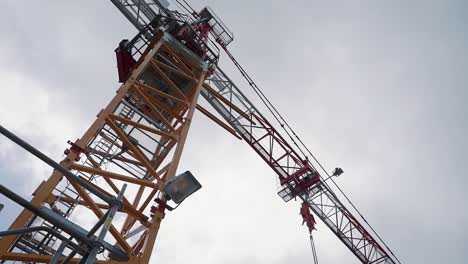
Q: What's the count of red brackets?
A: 2